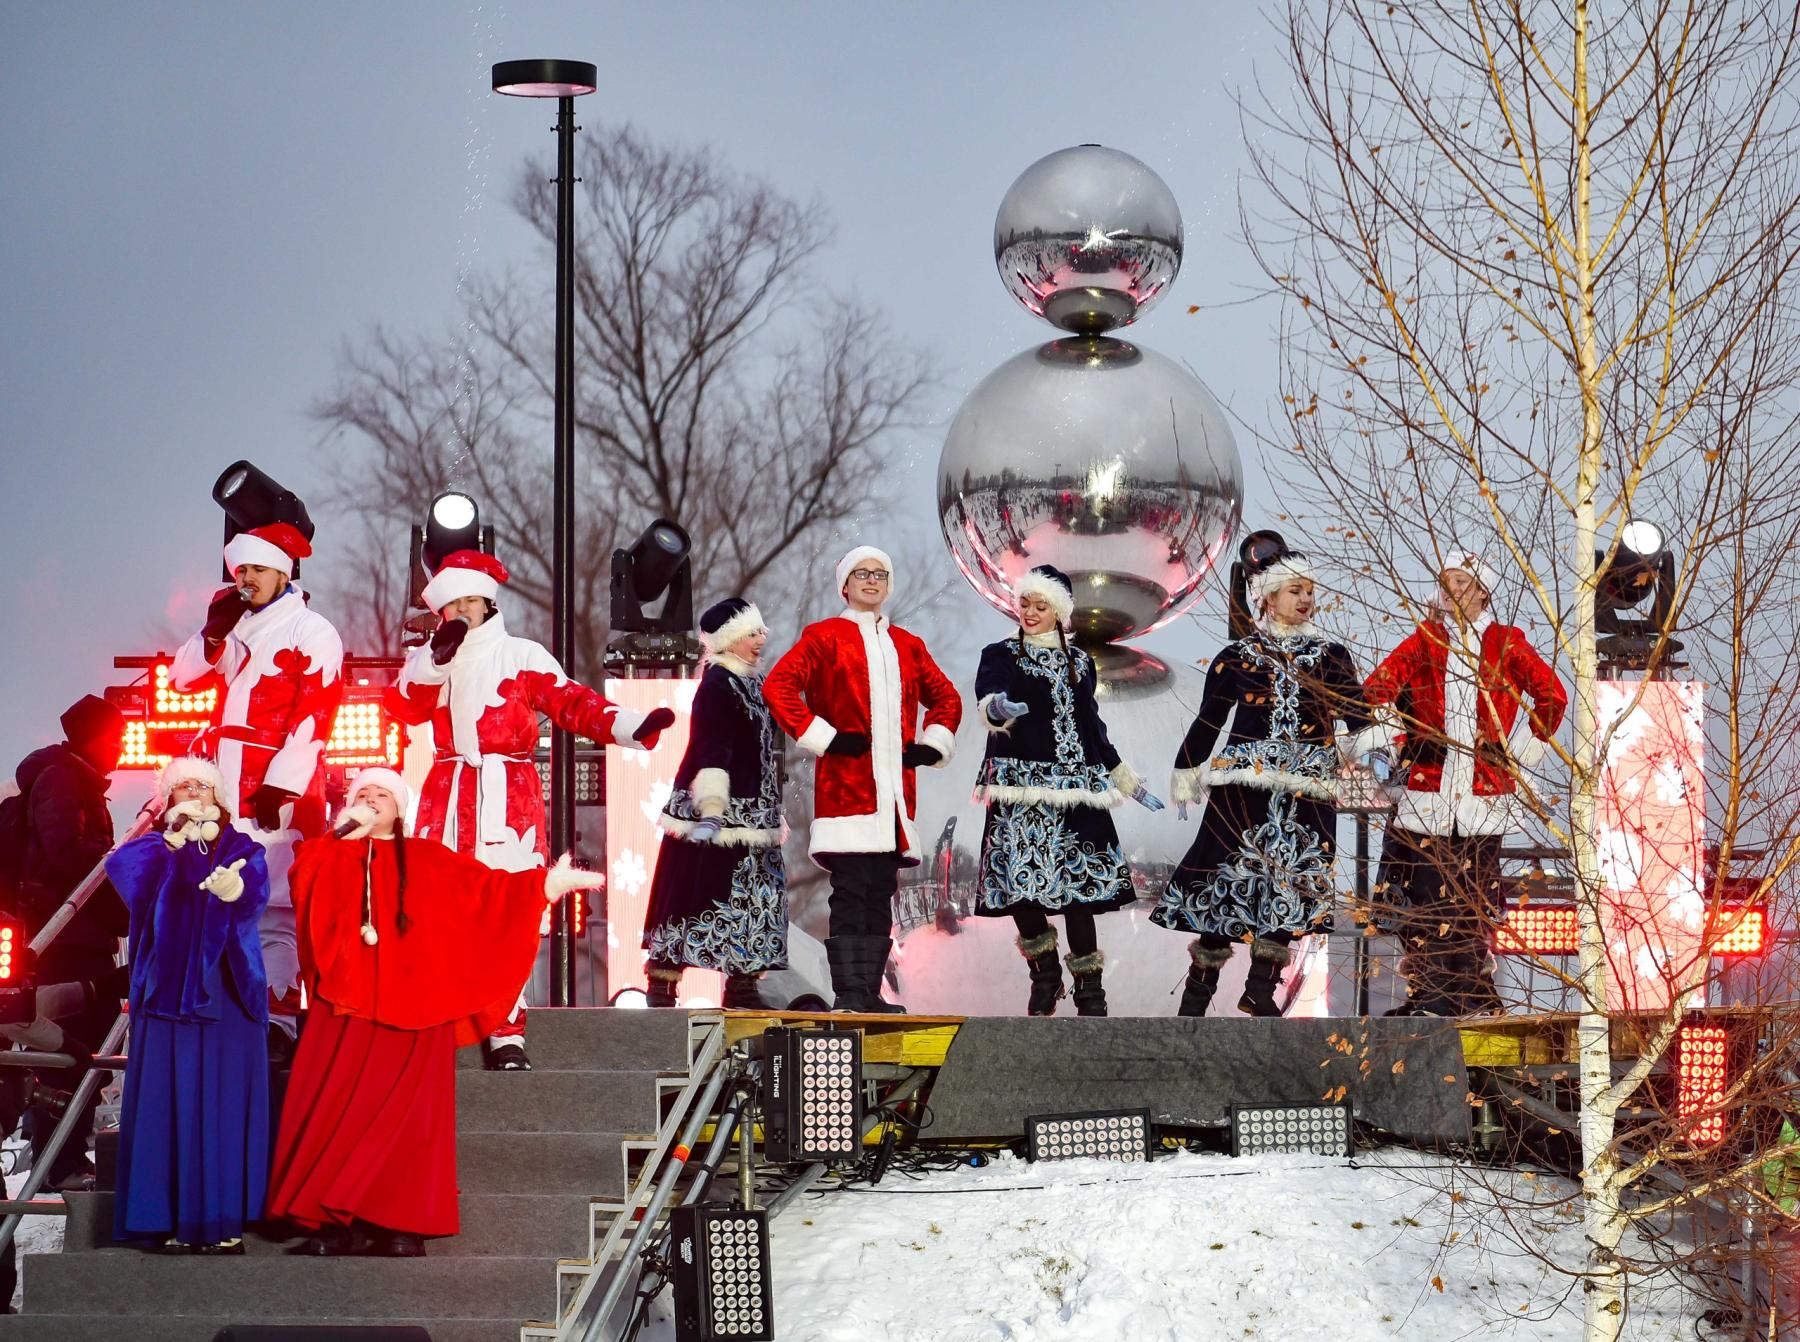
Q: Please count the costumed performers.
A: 9